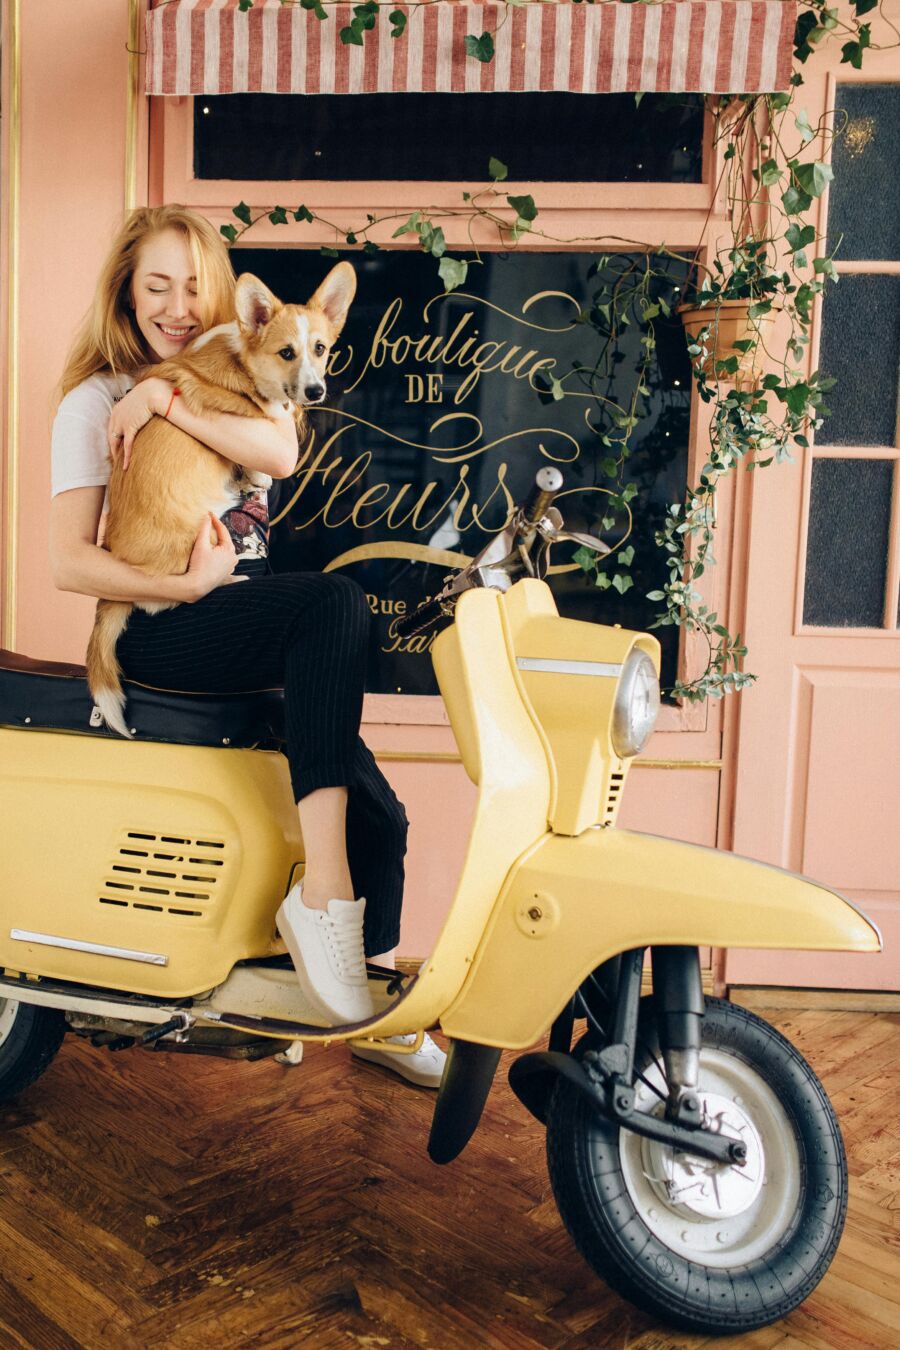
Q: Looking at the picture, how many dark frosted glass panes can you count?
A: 3